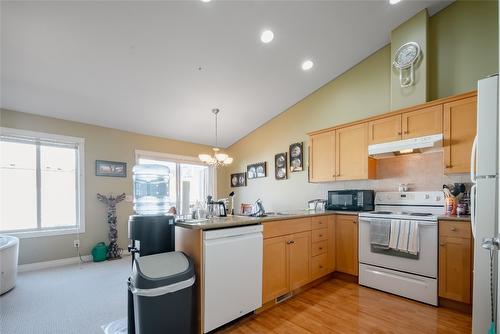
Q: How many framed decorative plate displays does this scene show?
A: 4